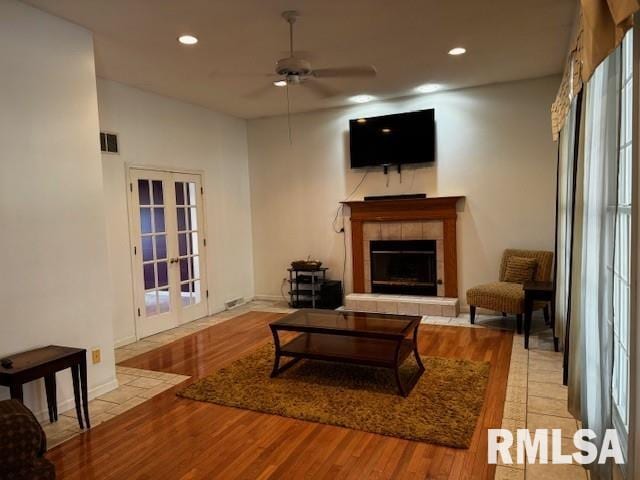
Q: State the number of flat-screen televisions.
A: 1